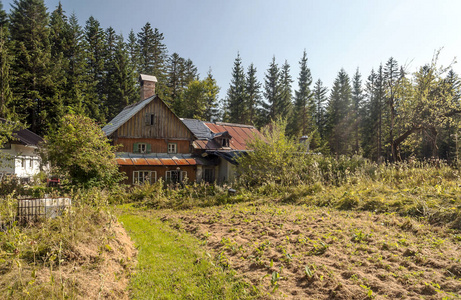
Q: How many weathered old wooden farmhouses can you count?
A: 1